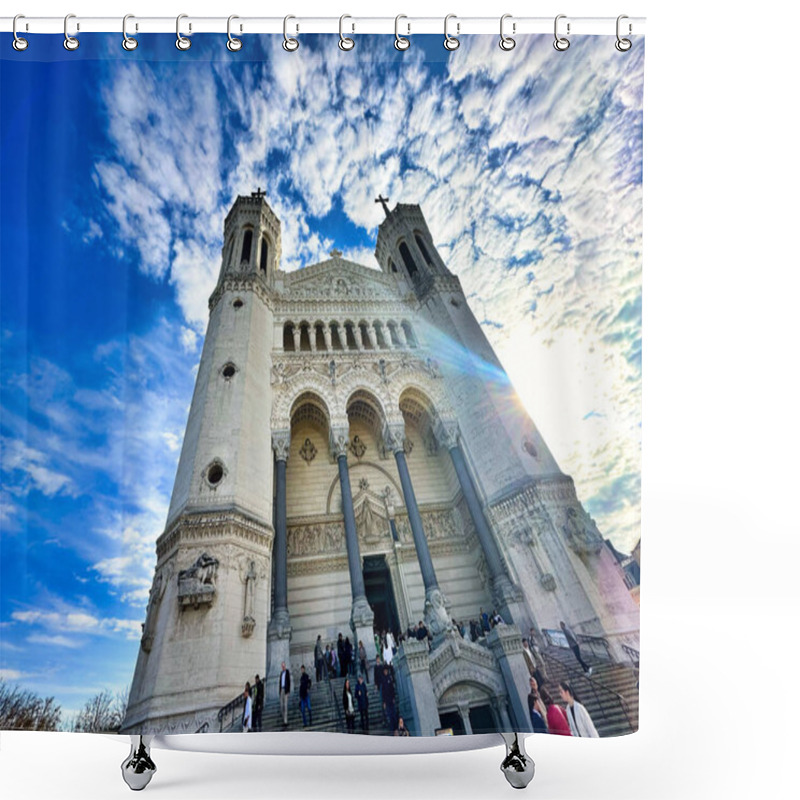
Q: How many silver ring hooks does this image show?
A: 12